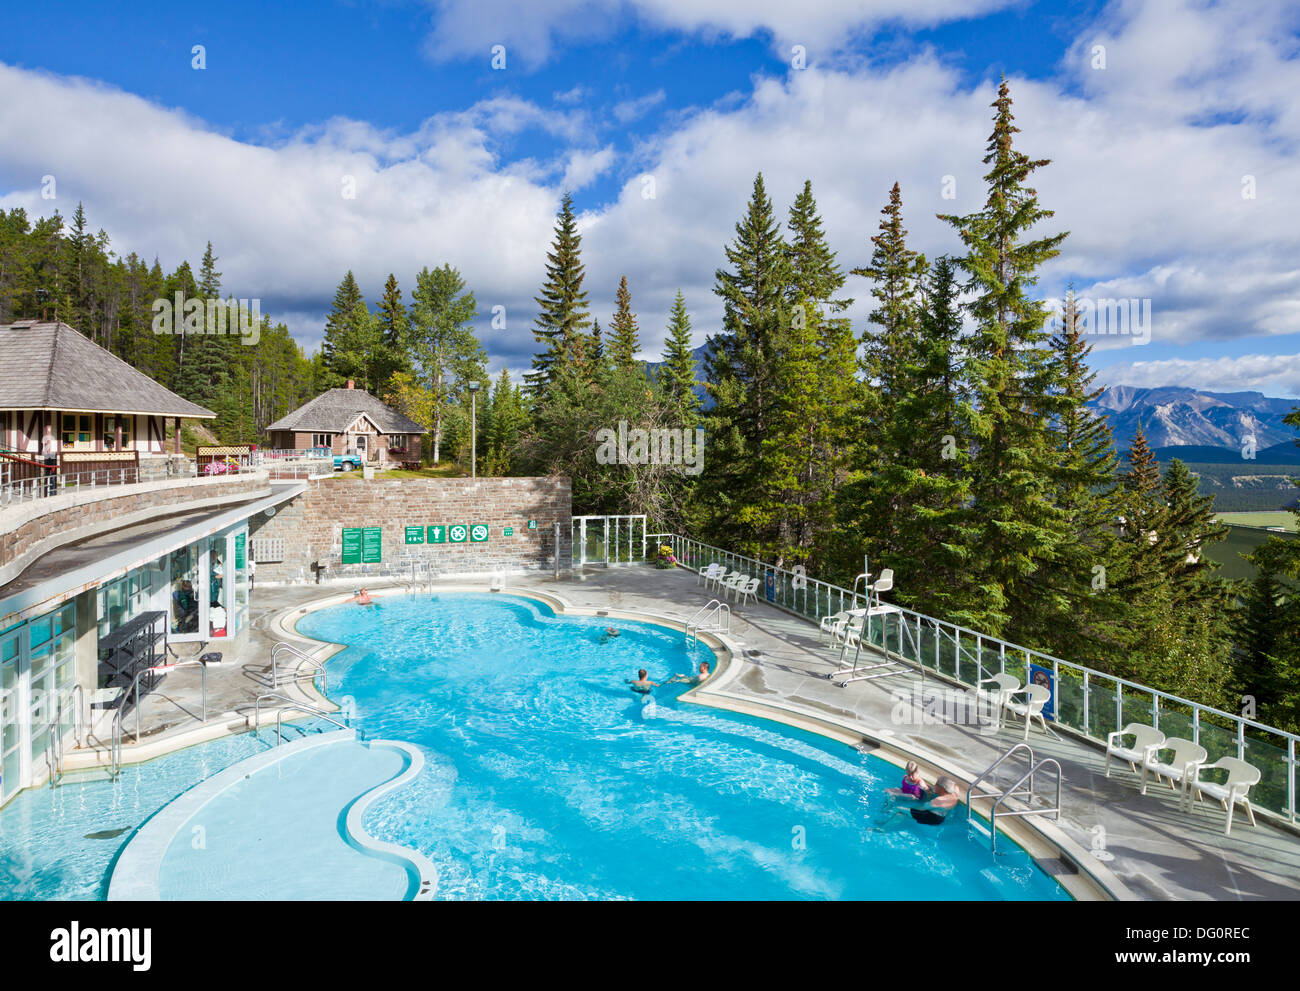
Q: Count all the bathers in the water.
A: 6